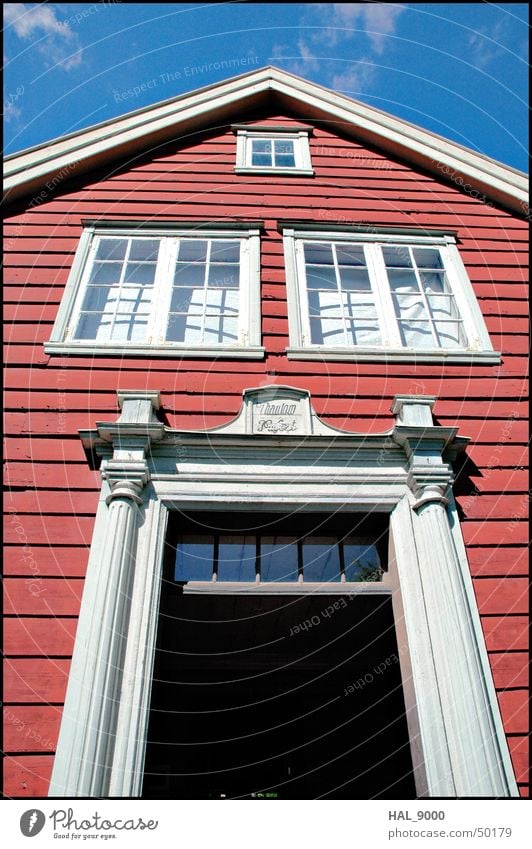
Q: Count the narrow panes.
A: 5